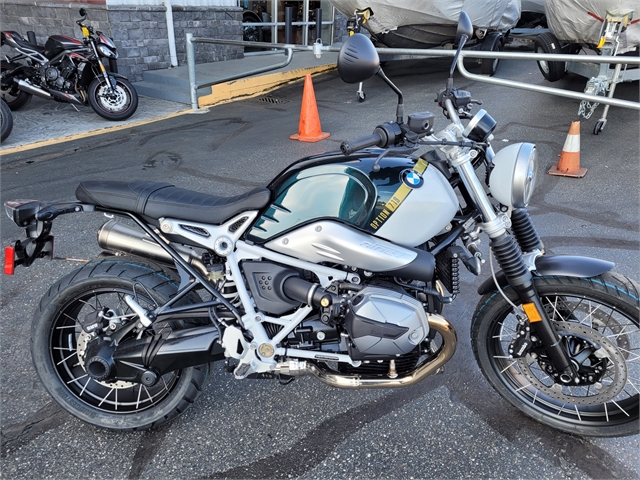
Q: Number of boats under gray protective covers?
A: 2